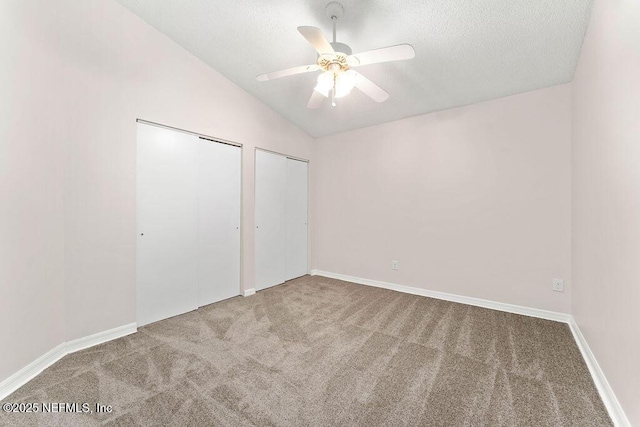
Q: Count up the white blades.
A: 5